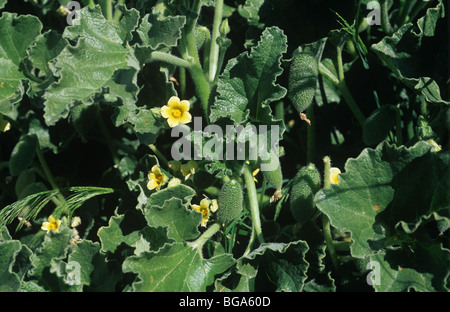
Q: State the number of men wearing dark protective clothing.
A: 0